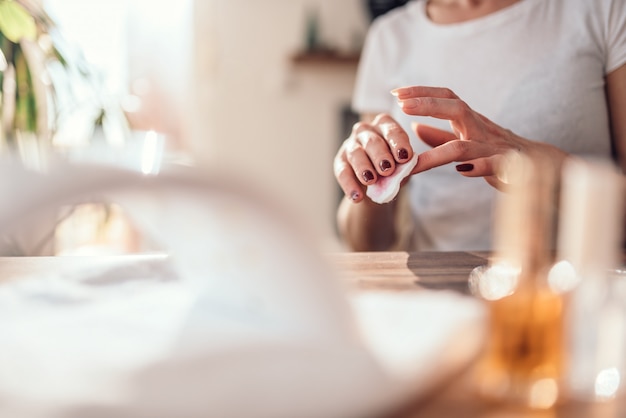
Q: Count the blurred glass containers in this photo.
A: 2